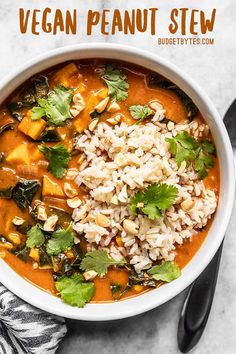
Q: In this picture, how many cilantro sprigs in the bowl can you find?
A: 11